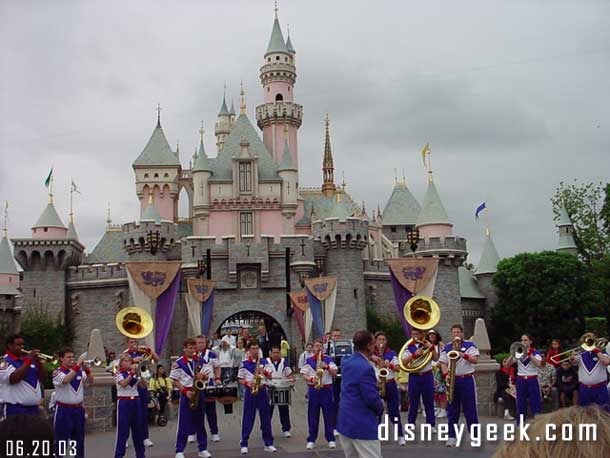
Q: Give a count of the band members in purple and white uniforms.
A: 15